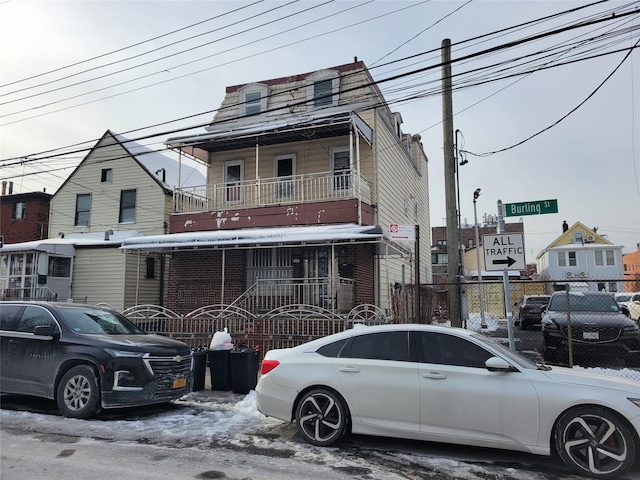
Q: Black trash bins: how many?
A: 3